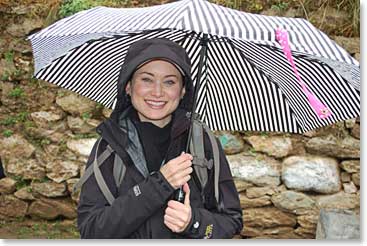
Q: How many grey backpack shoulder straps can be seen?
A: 2